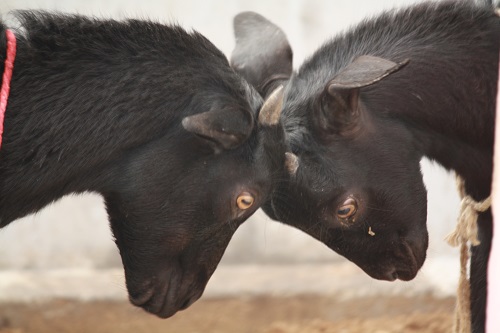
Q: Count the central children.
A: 0